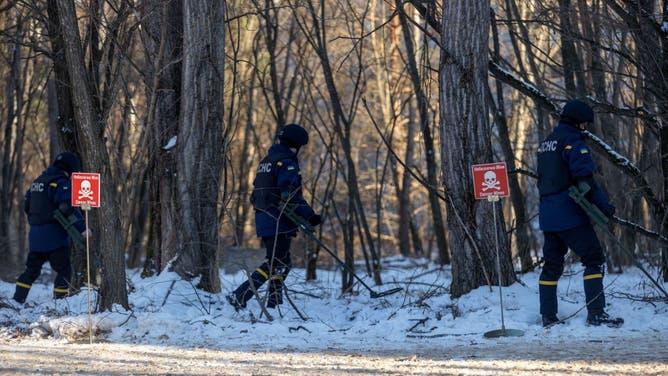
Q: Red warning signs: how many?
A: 2